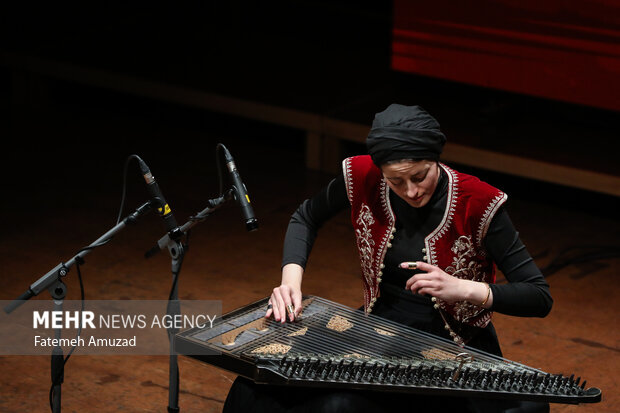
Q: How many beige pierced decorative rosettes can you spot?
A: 6